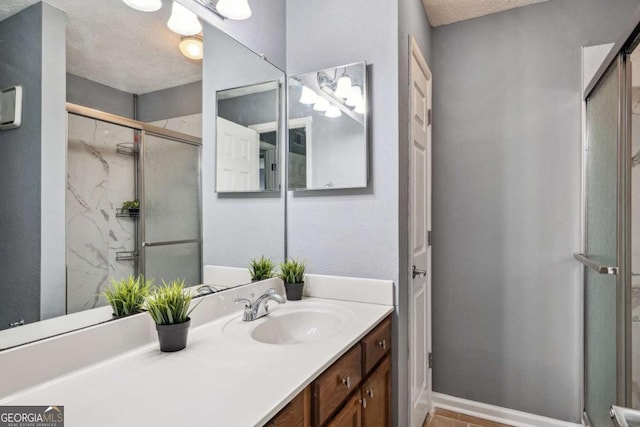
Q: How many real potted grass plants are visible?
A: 2